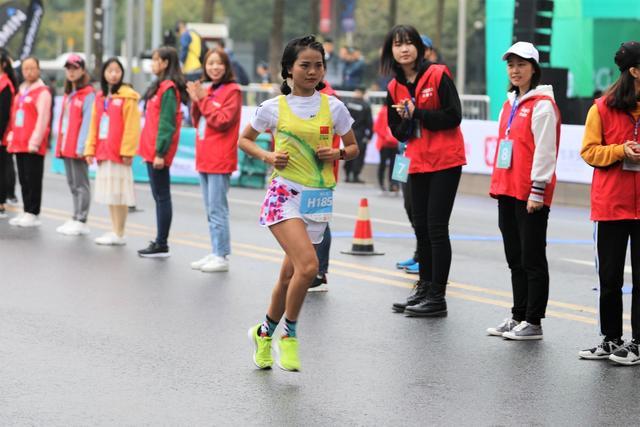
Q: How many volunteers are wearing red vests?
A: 10